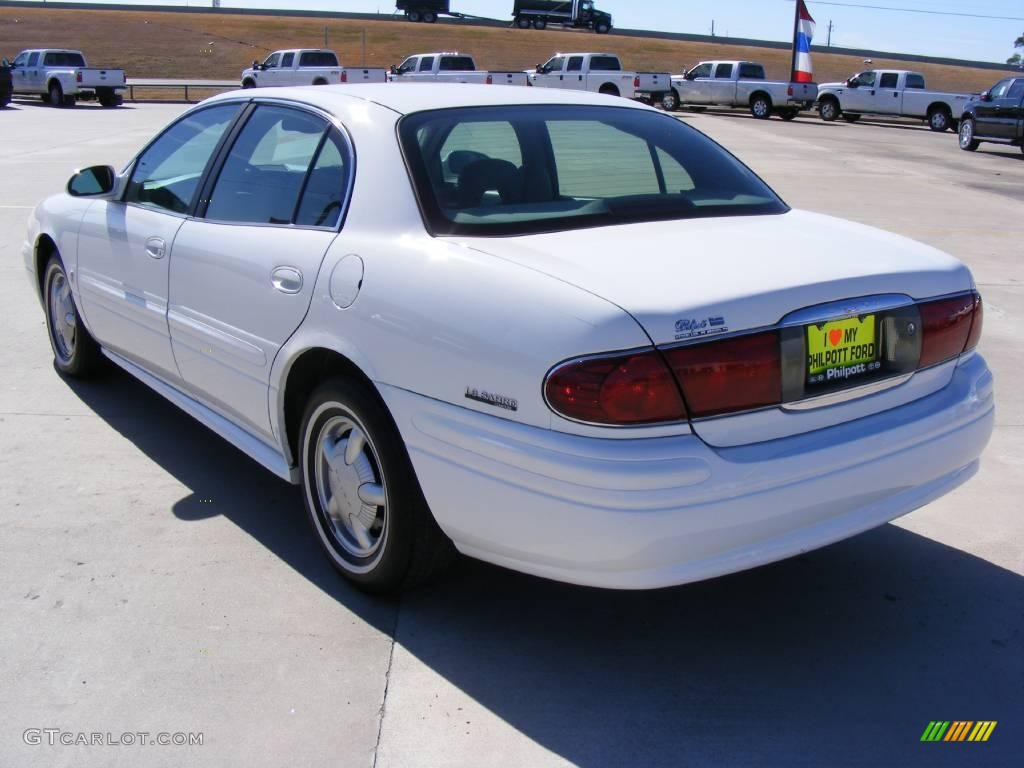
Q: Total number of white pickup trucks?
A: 6